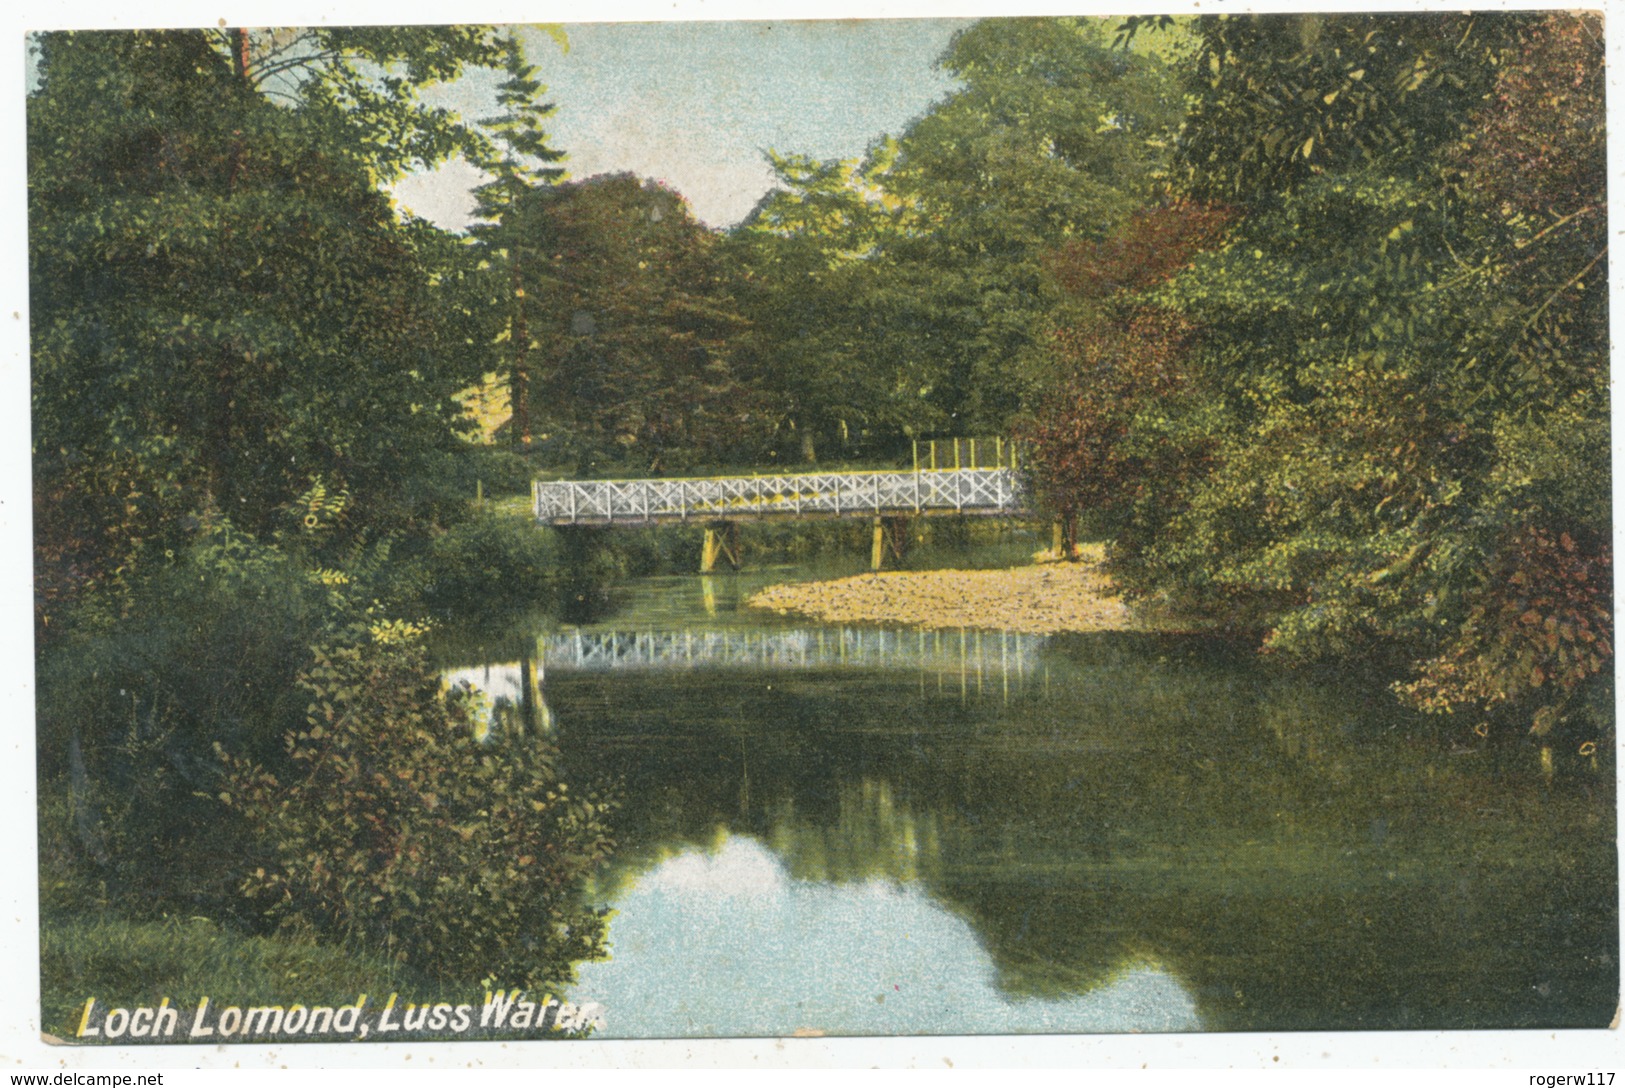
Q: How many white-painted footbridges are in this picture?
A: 1